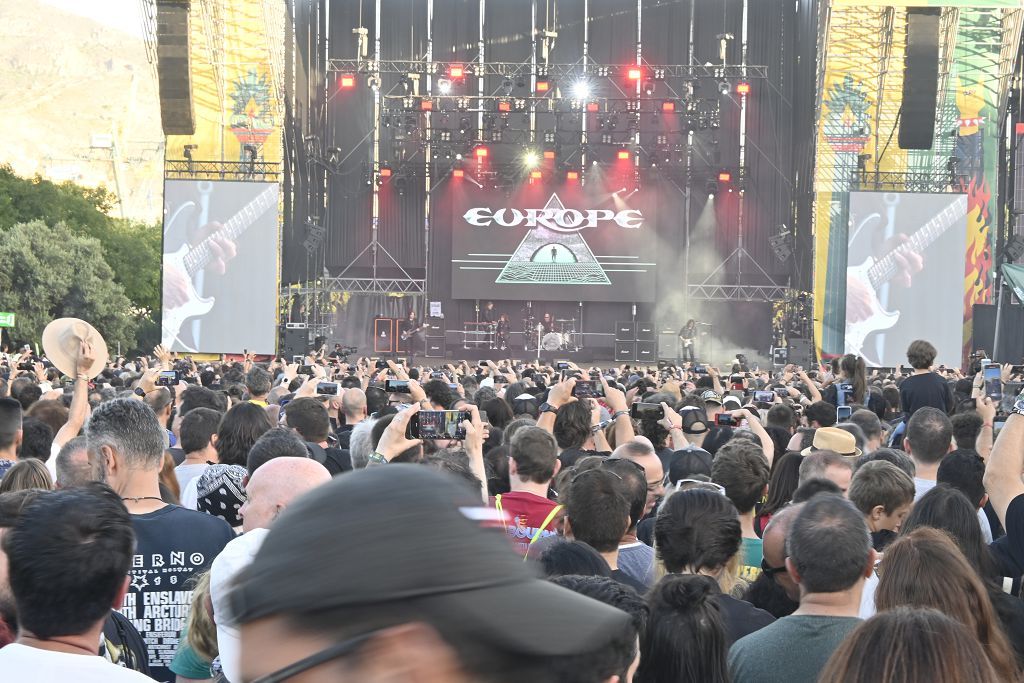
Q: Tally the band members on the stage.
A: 5